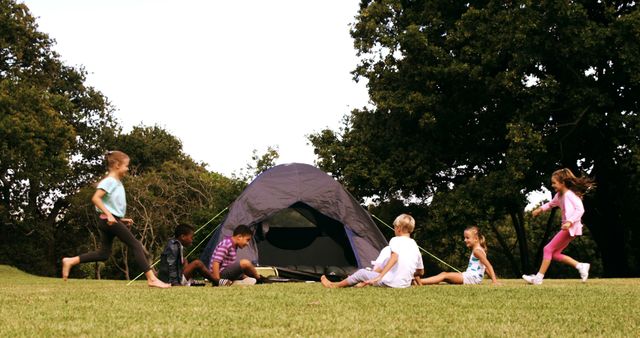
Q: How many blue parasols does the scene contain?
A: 0